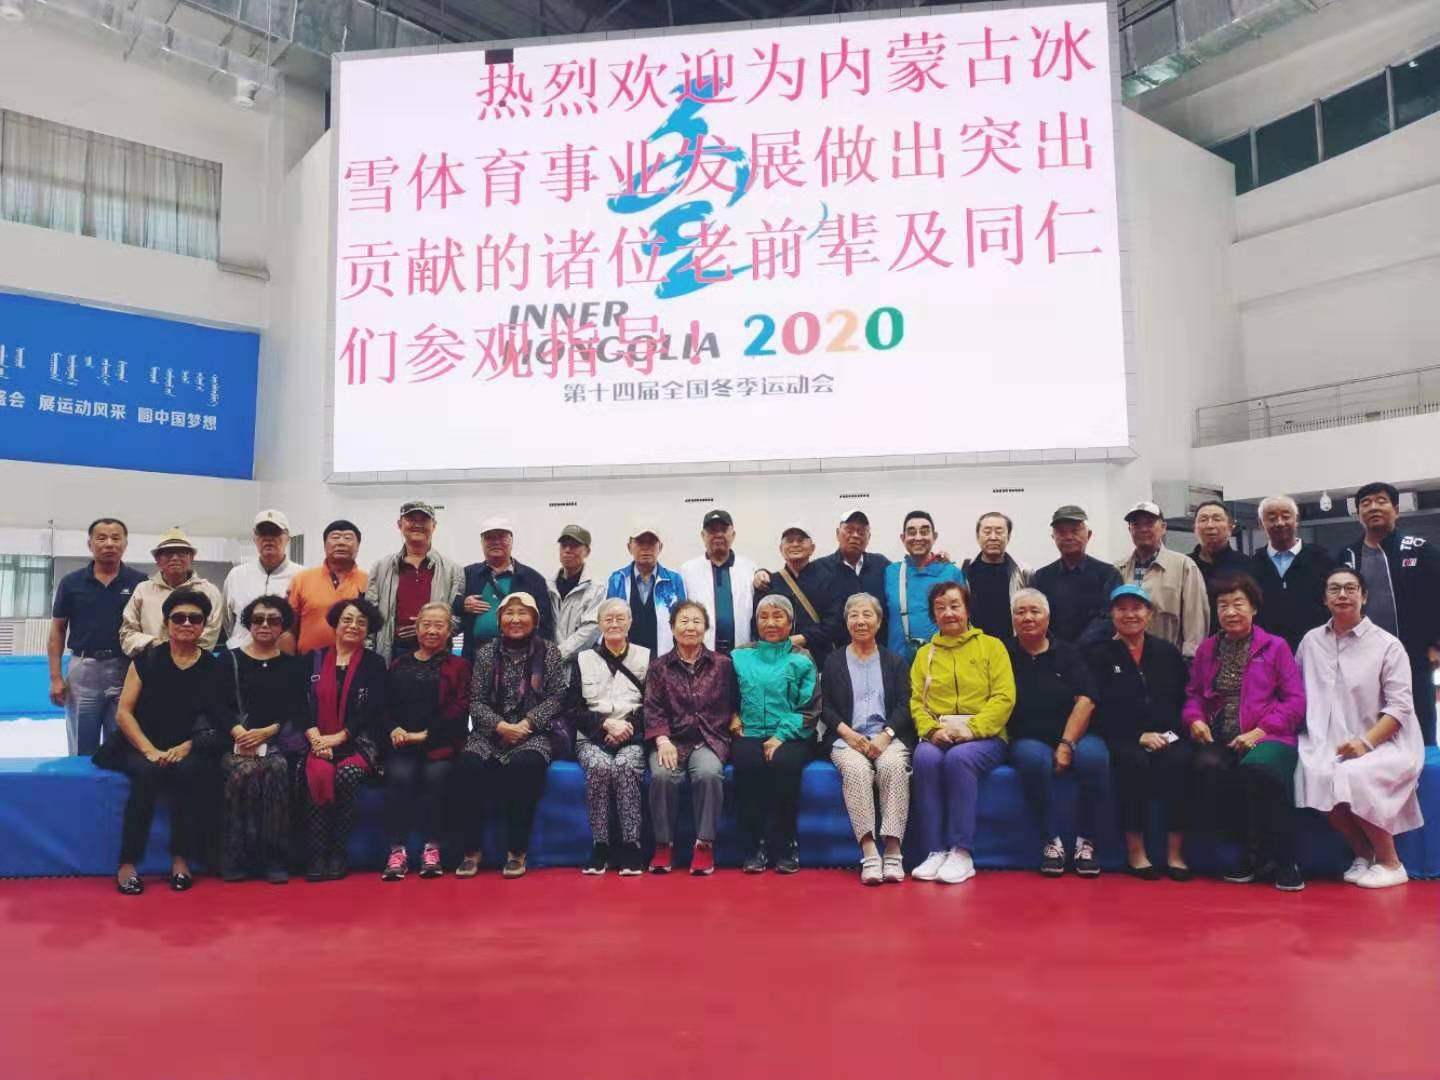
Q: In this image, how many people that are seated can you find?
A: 14